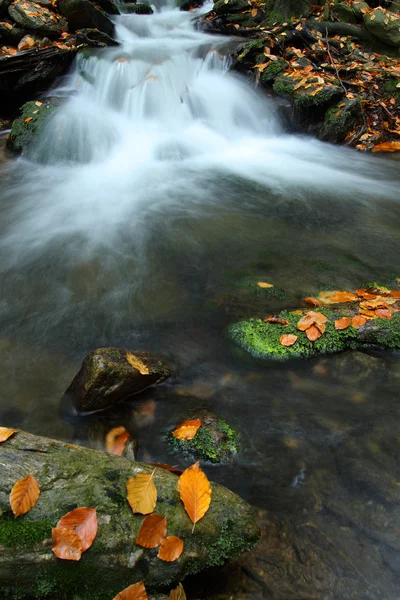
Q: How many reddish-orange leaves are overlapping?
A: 2